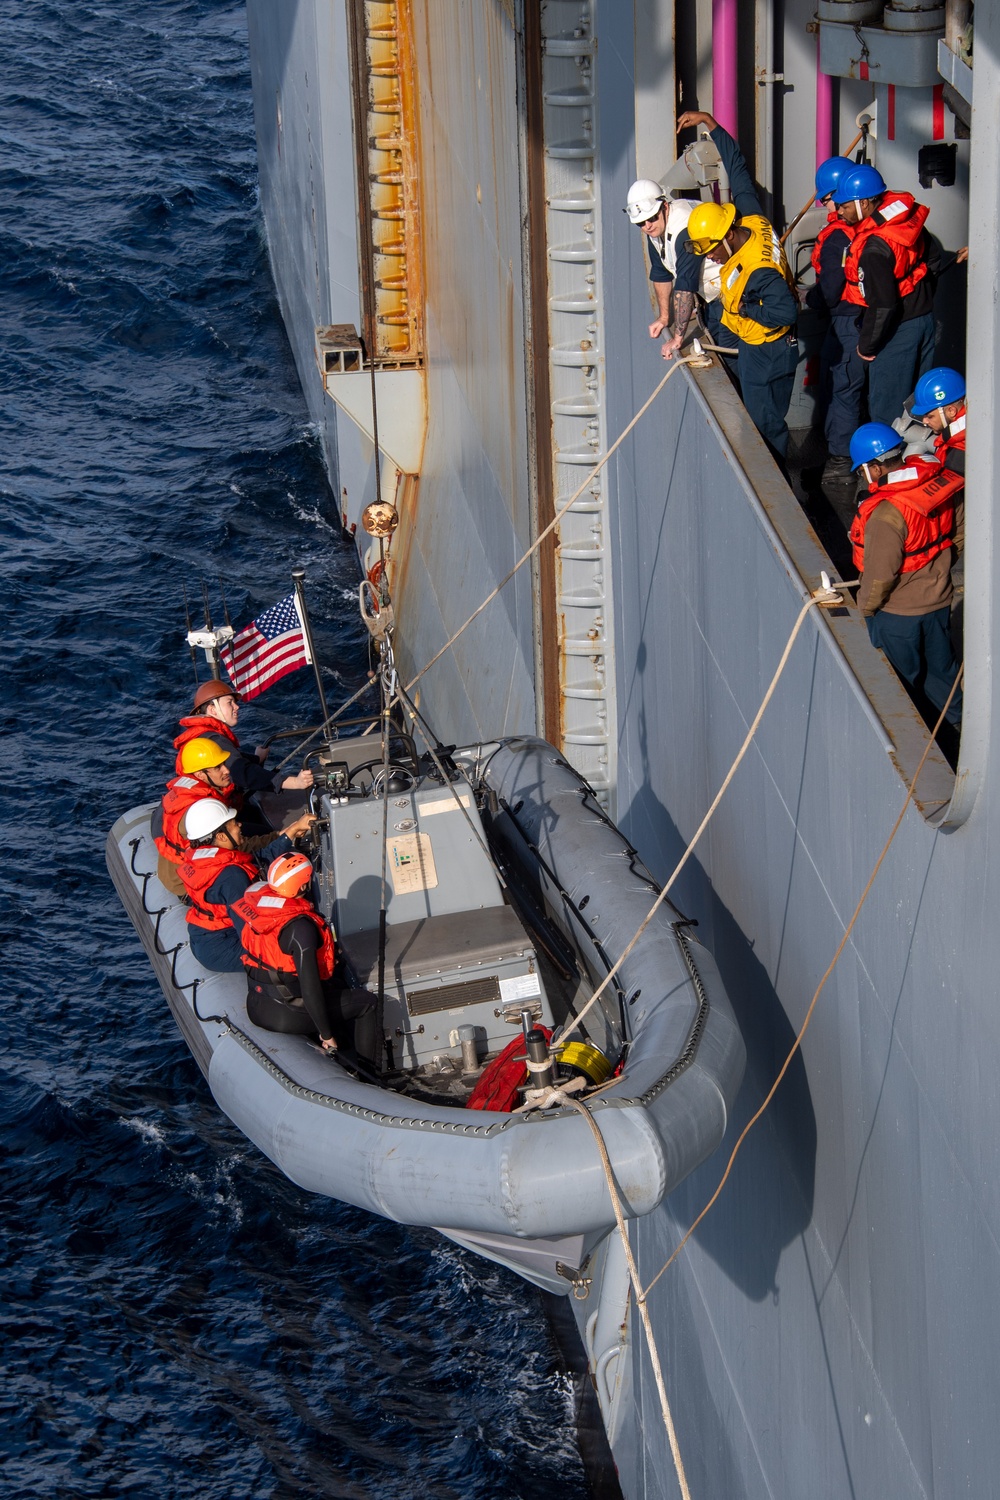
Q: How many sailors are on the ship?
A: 6